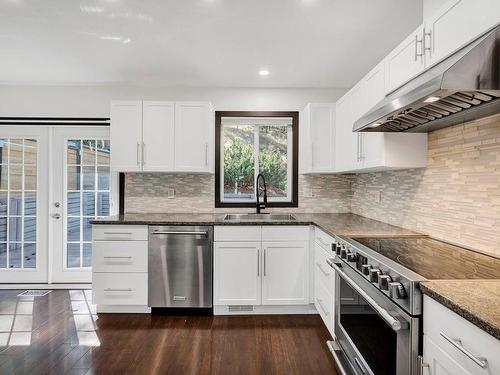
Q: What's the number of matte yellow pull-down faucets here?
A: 0